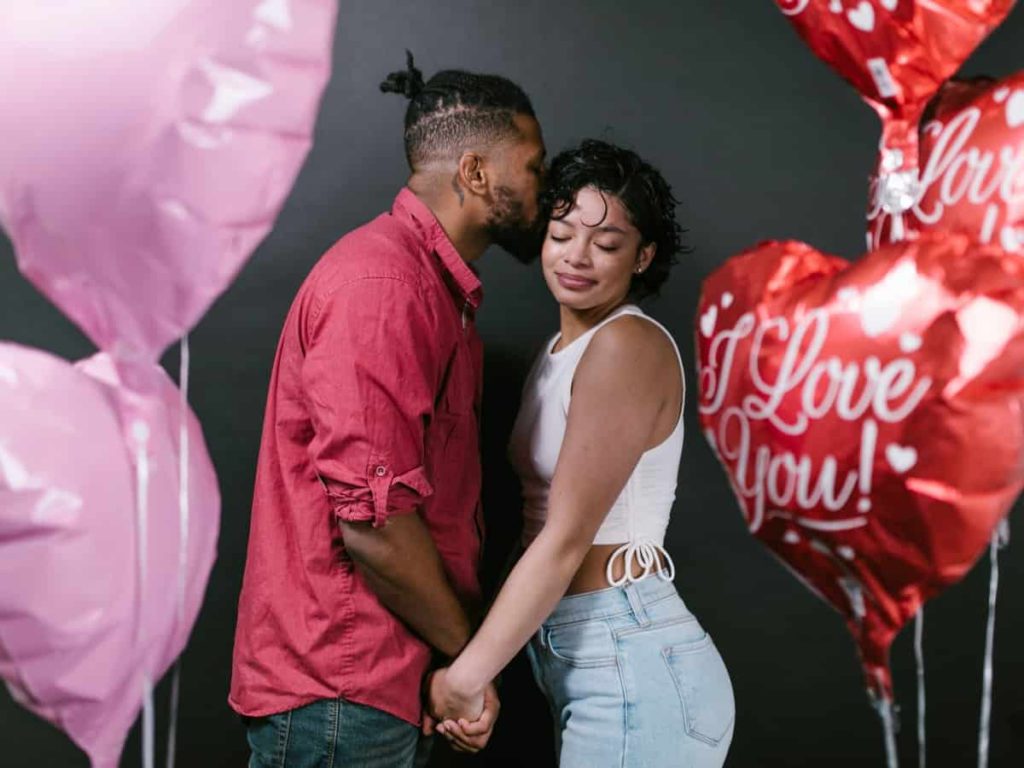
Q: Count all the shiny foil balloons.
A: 5